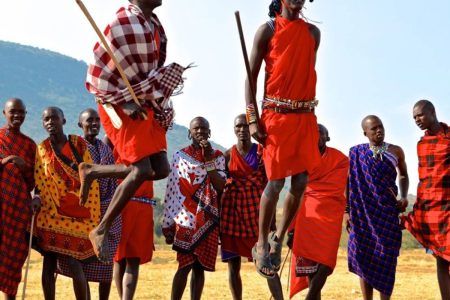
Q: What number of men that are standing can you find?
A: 9